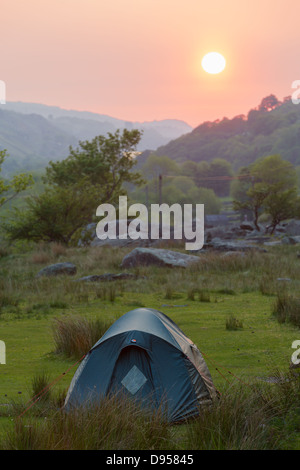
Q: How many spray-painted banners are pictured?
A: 0